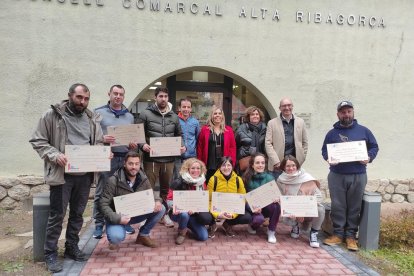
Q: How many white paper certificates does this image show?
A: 9